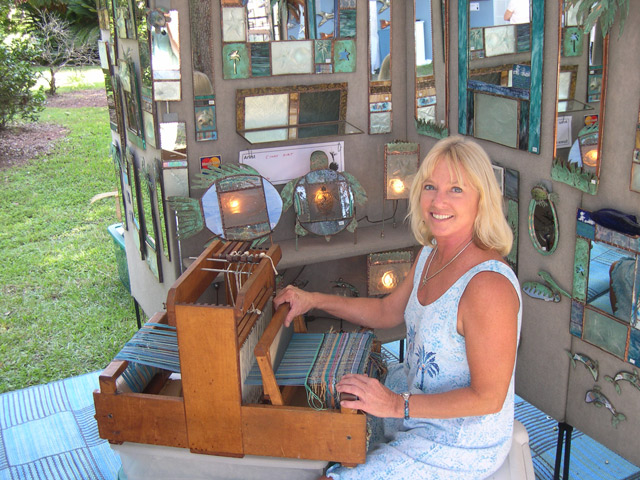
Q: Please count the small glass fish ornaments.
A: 3